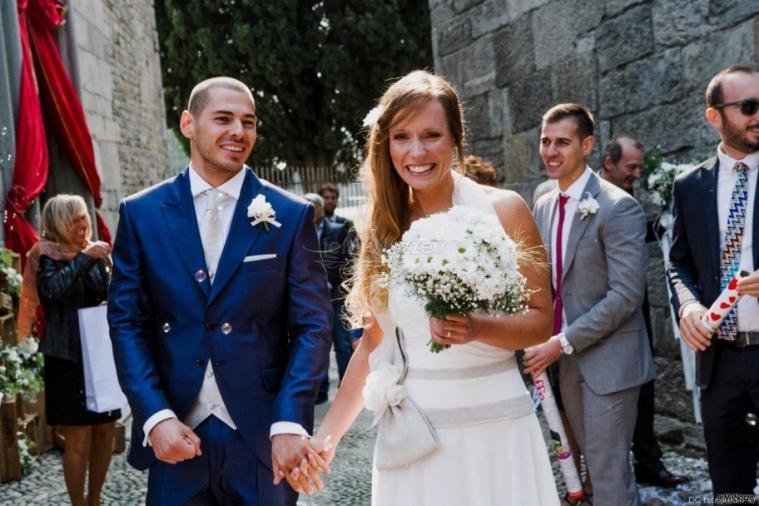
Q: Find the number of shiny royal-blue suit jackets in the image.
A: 1